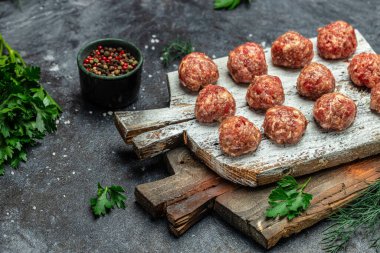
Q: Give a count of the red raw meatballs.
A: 12